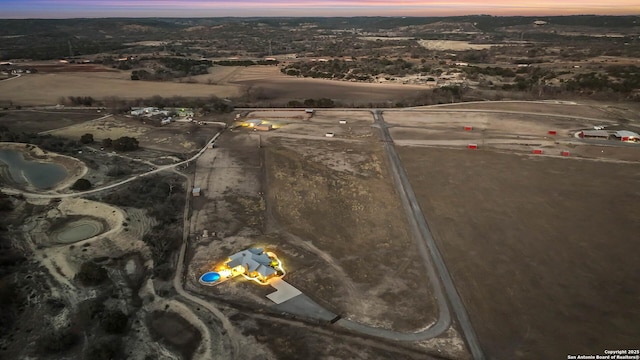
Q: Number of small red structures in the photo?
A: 5